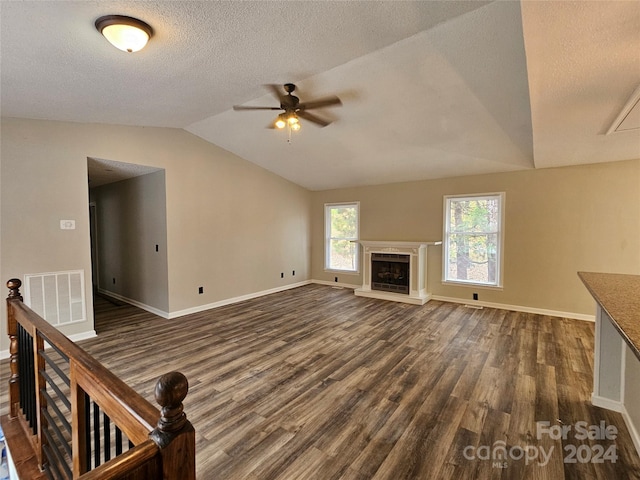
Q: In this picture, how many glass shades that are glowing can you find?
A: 4